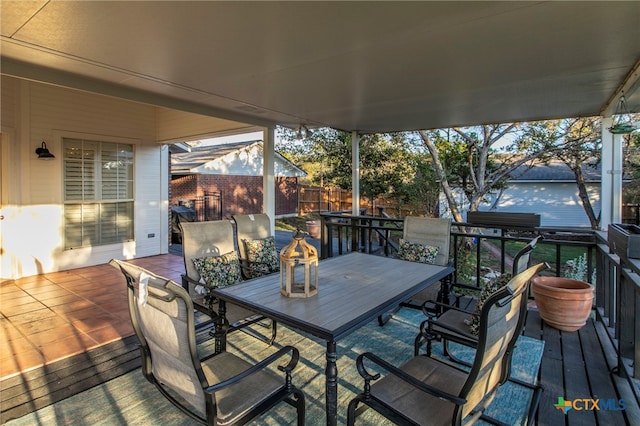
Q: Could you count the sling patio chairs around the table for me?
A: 6